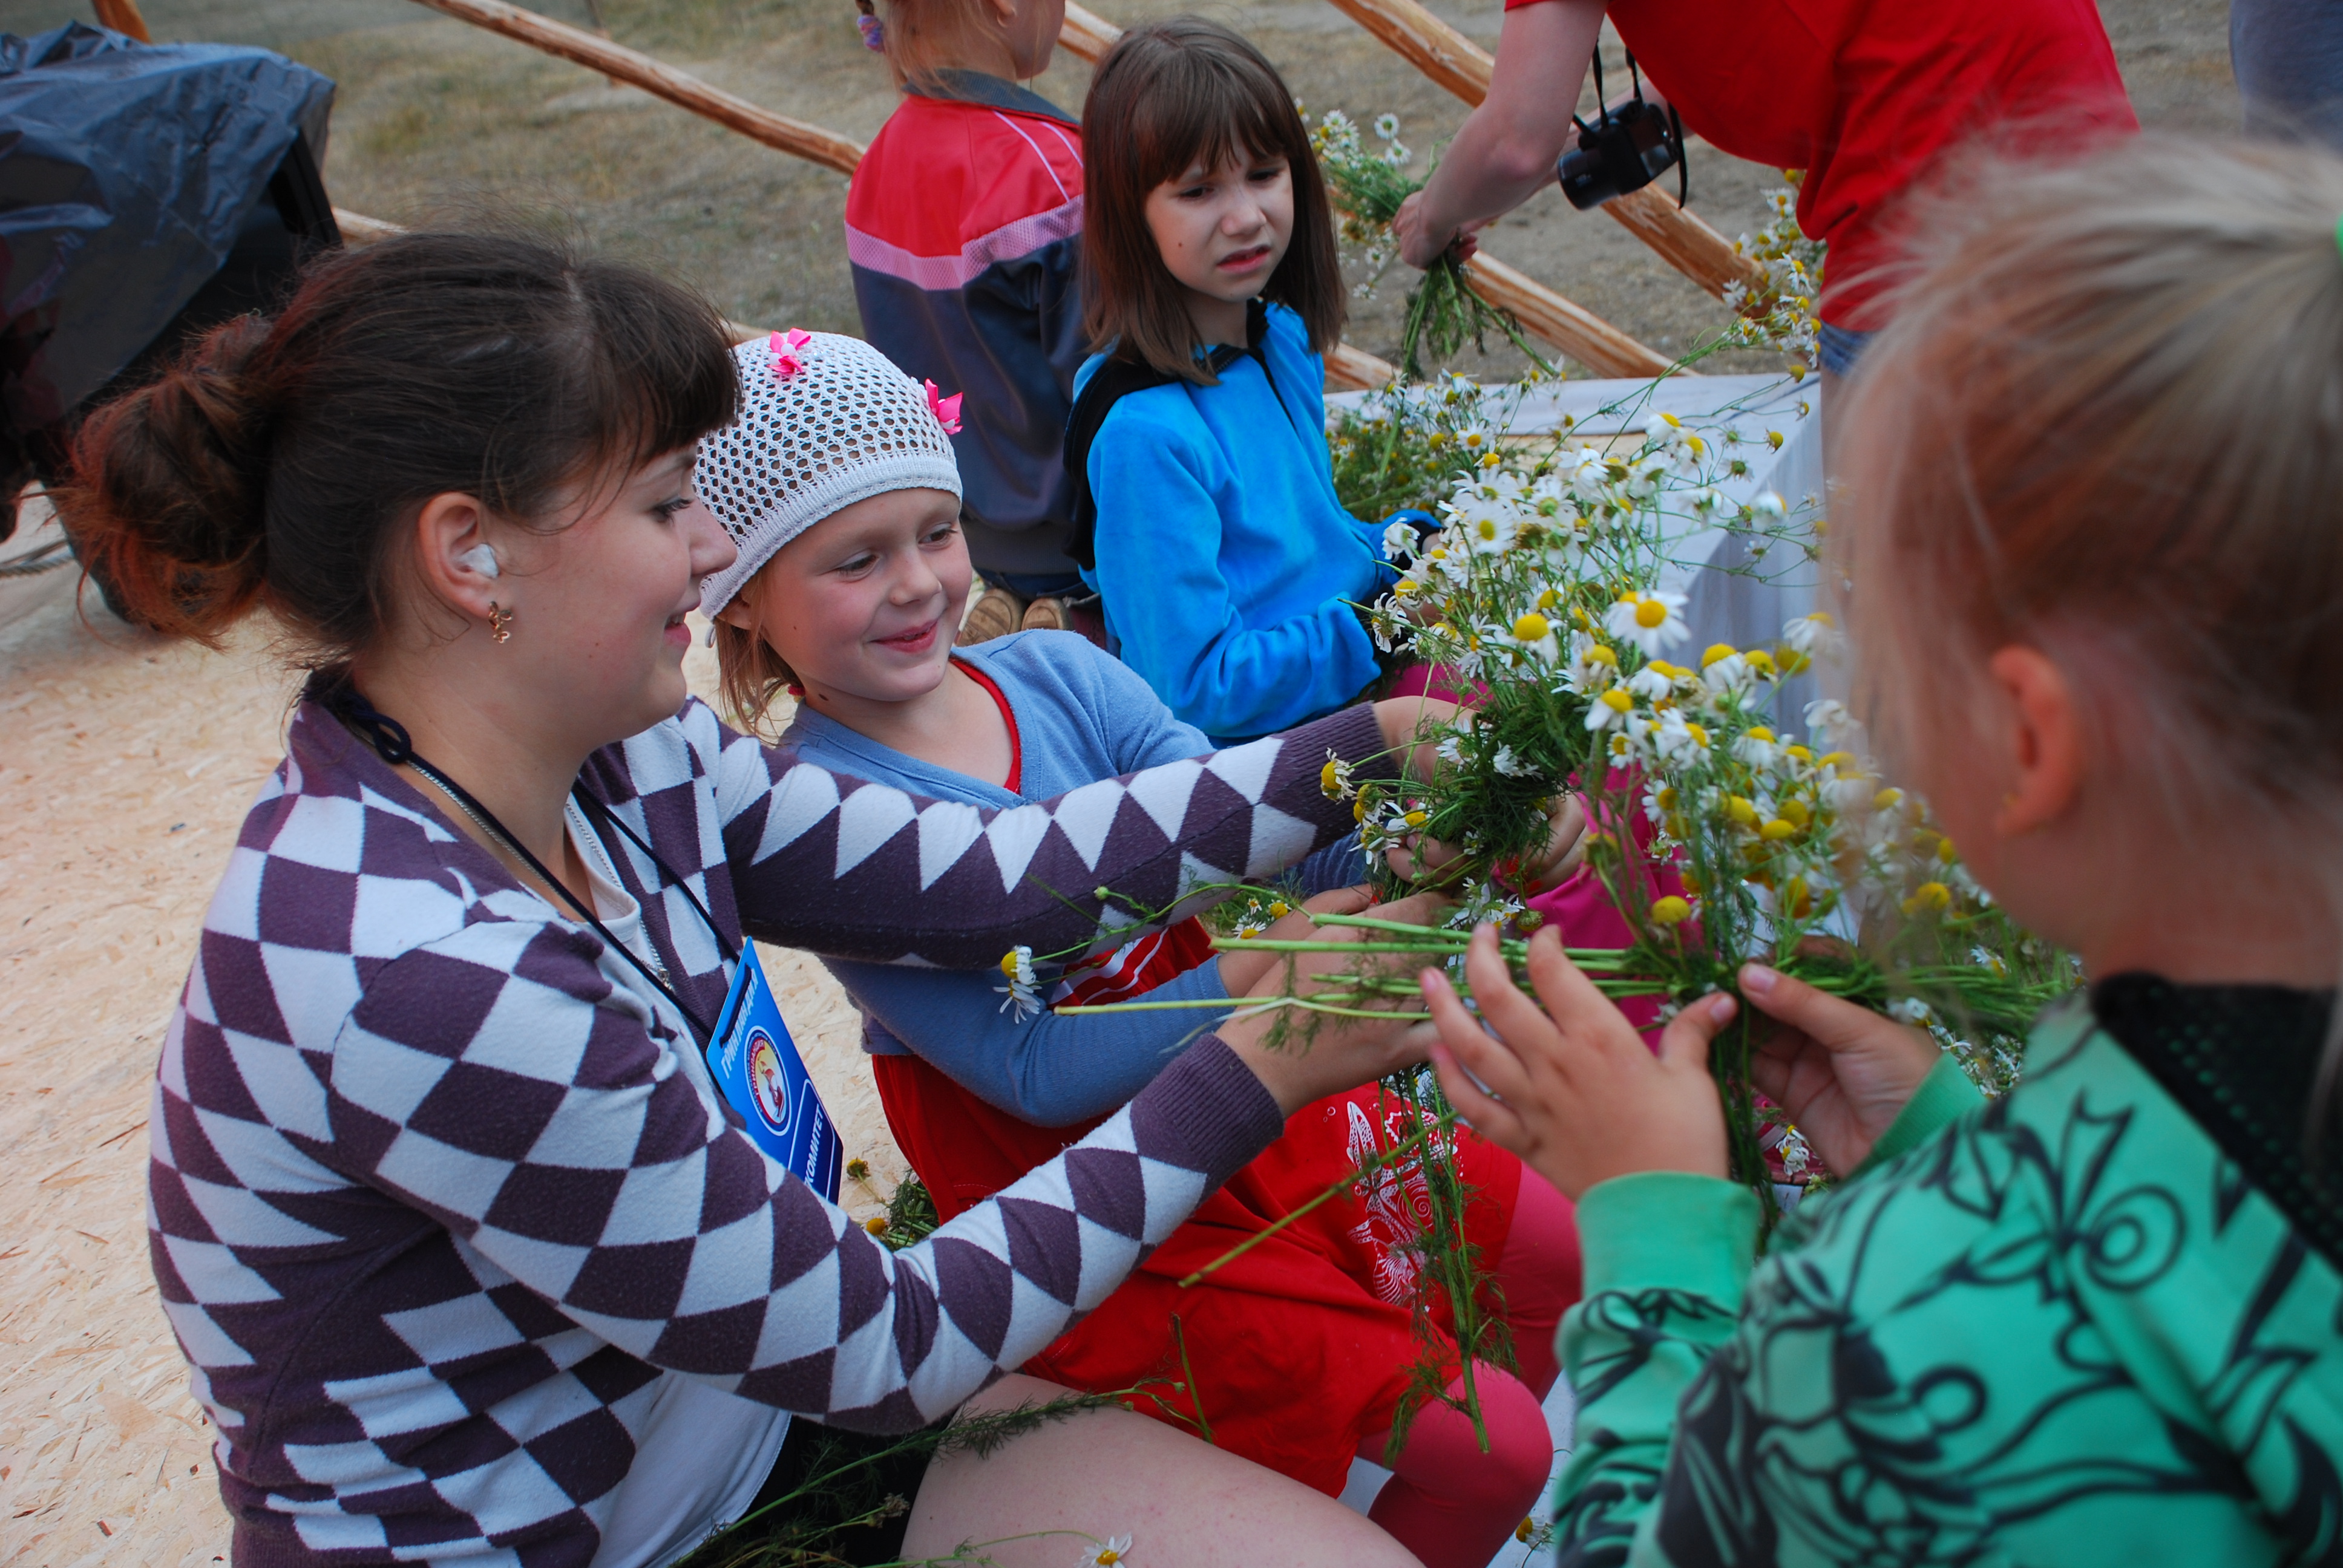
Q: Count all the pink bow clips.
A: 2